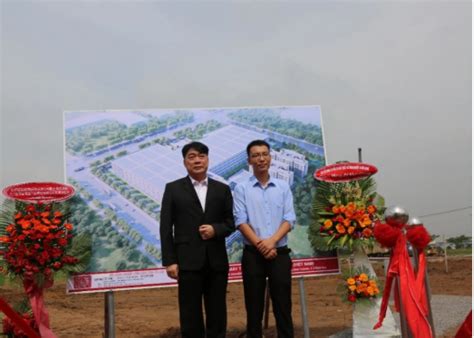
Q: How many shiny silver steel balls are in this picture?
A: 2